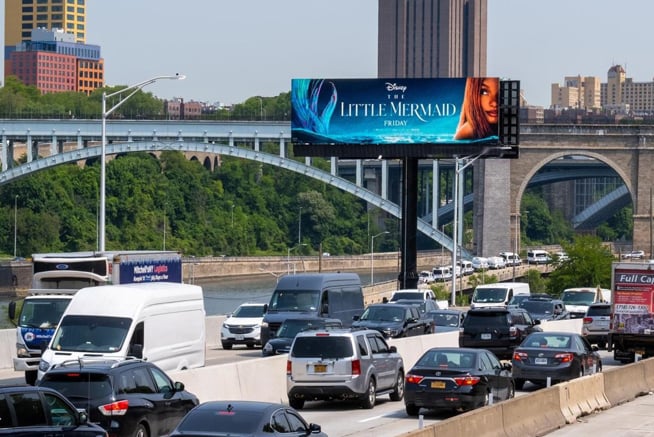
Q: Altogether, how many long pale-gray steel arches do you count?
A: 1